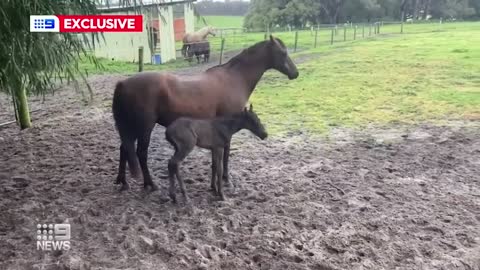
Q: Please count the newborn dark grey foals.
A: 1